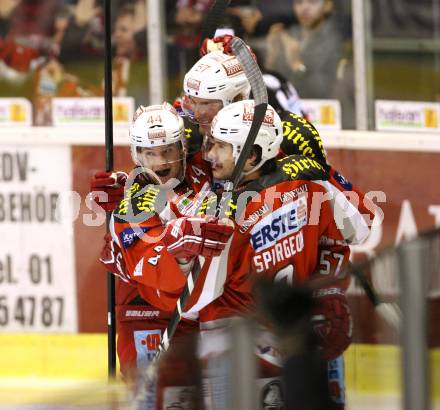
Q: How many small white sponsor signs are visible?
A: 4